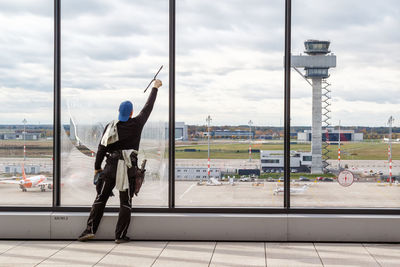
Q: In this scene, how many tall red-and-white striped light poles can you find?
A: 5